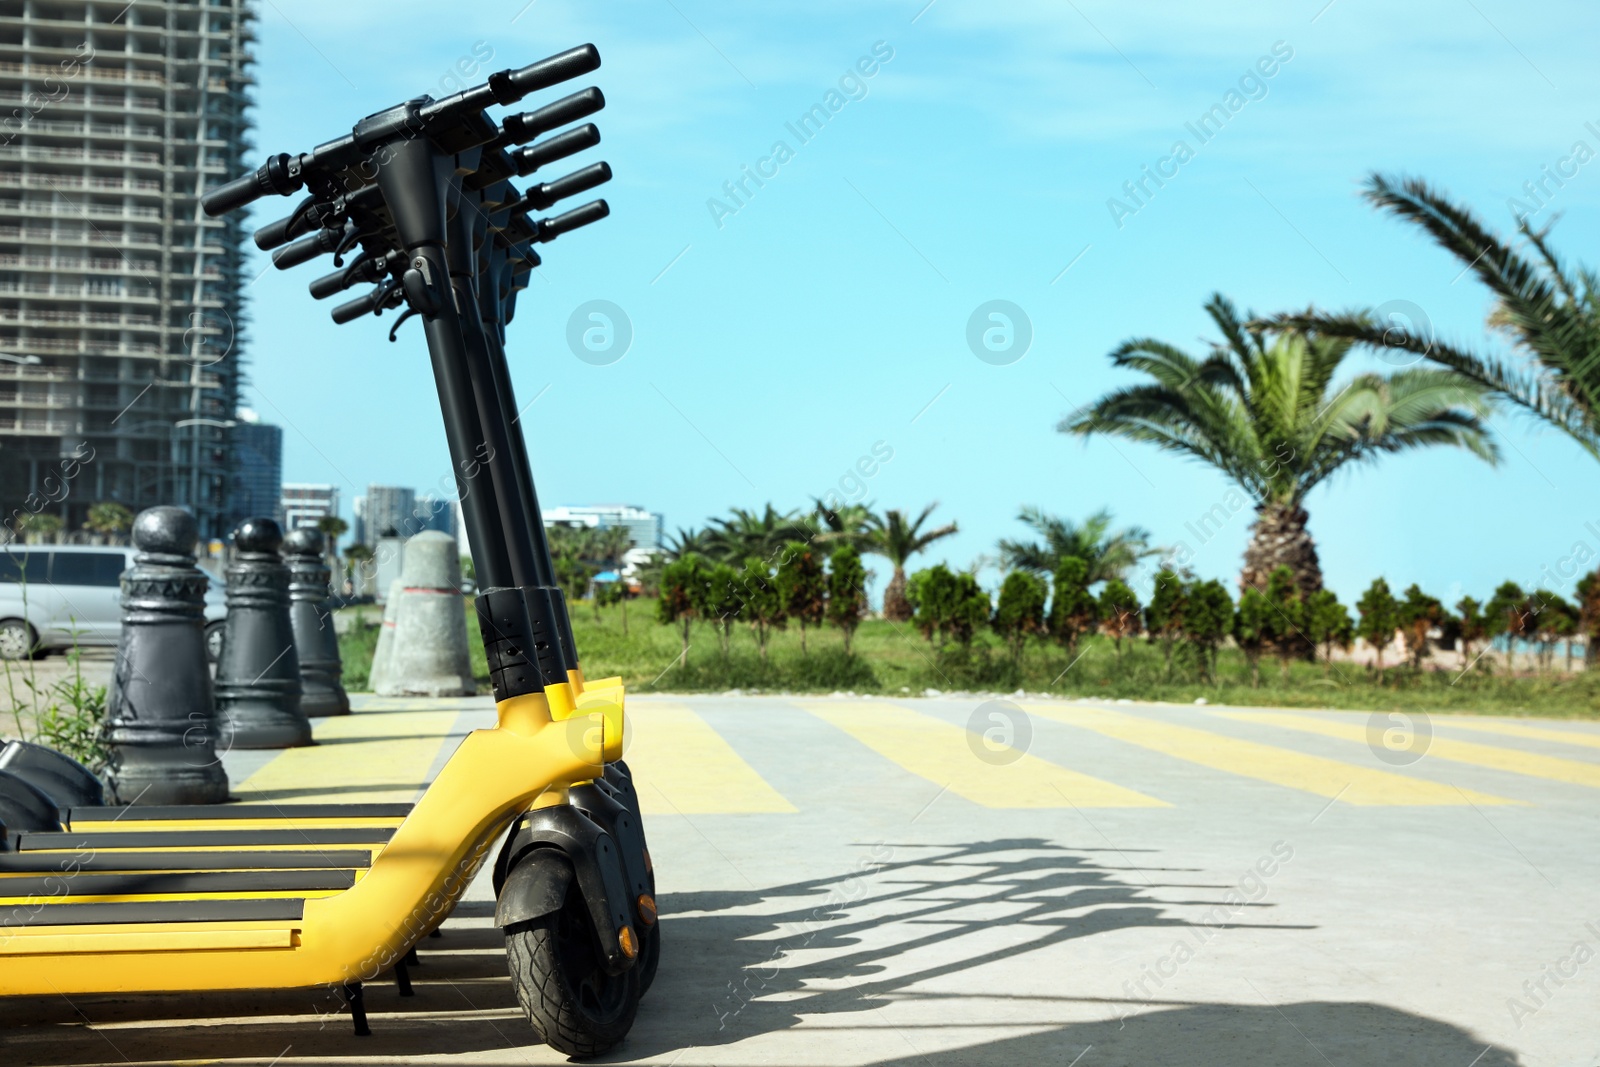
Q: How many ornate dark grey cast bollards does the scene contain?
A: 3